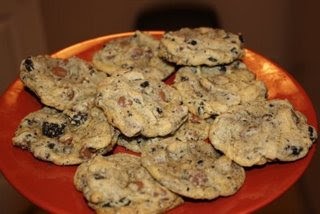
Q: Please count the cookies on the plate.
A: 10